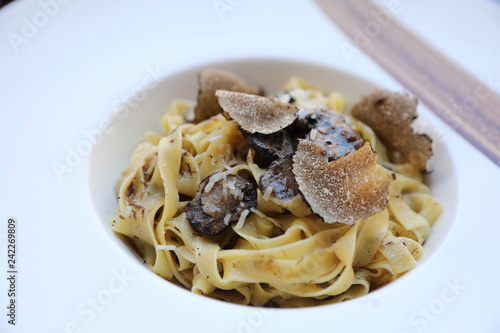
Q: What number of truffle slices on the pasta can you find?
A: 4